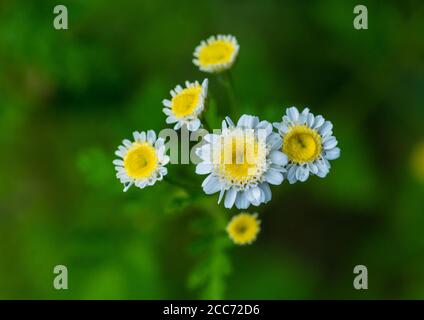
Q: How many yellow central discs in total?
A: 6